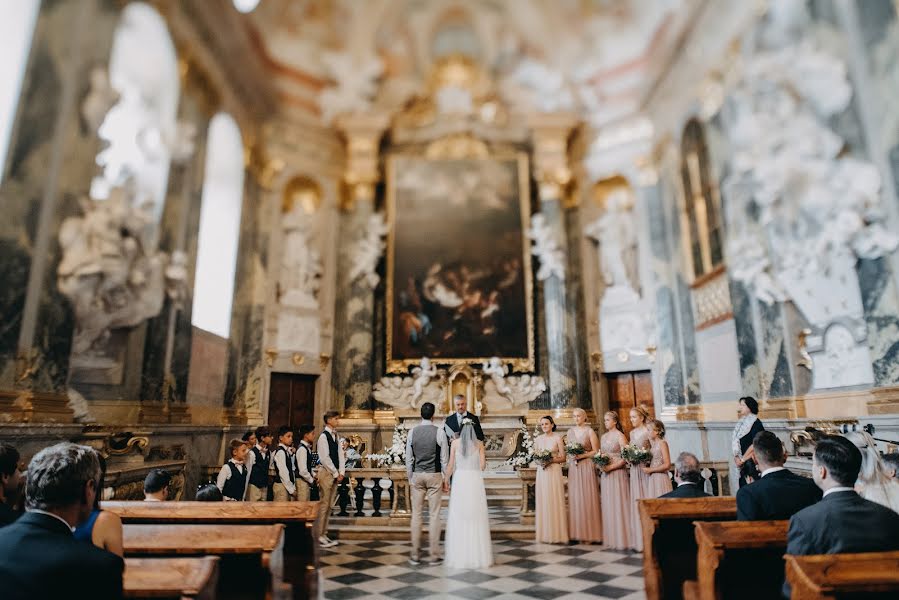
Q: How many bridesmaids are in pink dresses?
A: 5